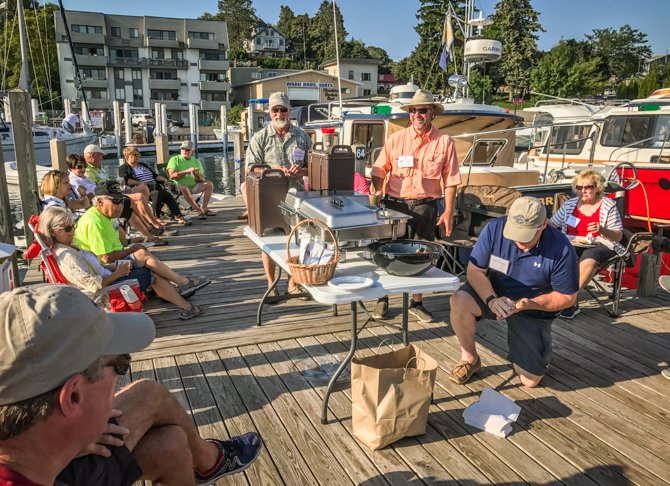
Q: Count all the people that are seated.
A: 9